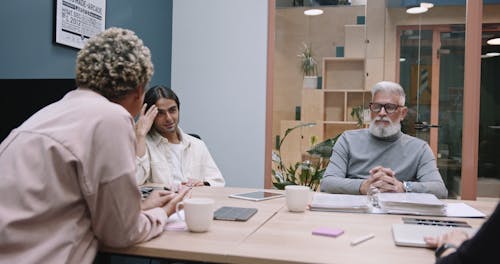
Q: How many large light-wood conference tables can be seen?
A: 1